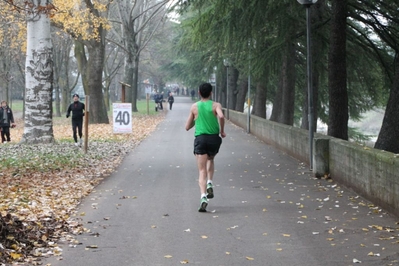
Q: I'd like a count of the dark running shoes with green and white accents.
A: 2